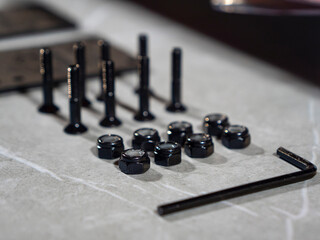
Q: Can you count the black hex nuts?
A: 8